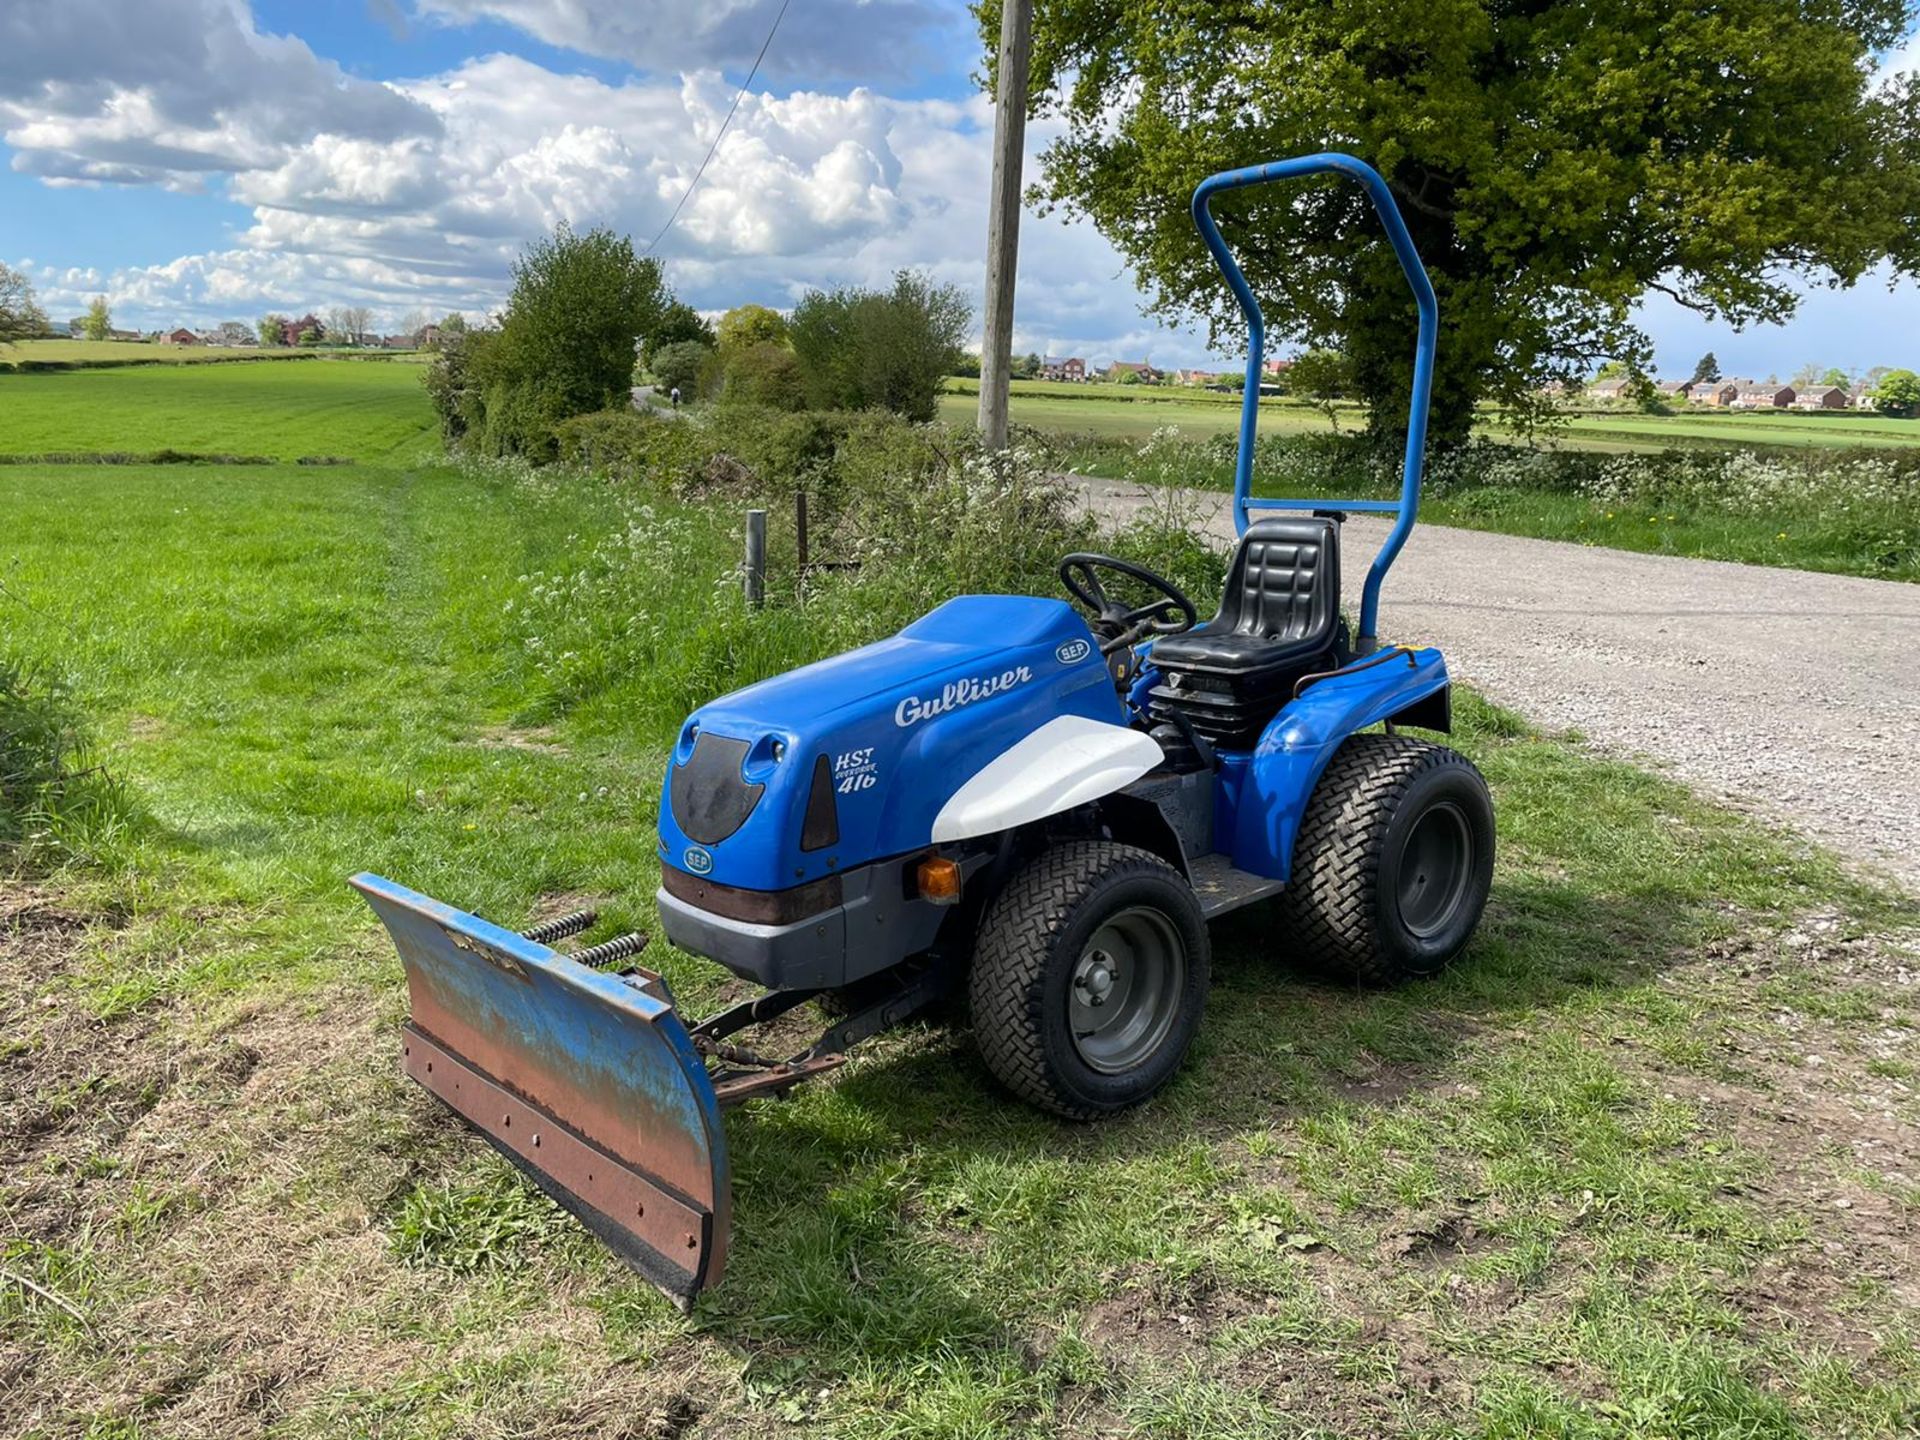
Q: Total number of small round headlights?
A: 2